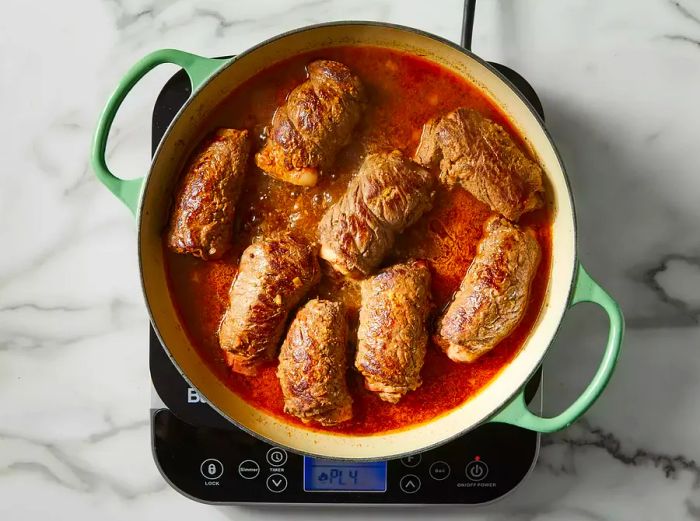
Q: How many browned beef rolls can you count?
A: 8